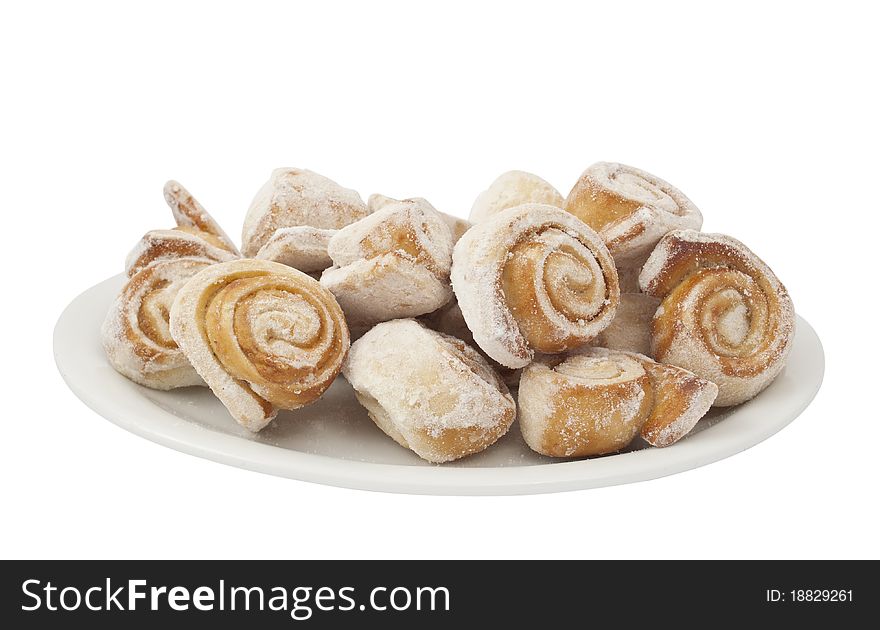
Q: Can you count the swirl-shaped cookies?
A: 6